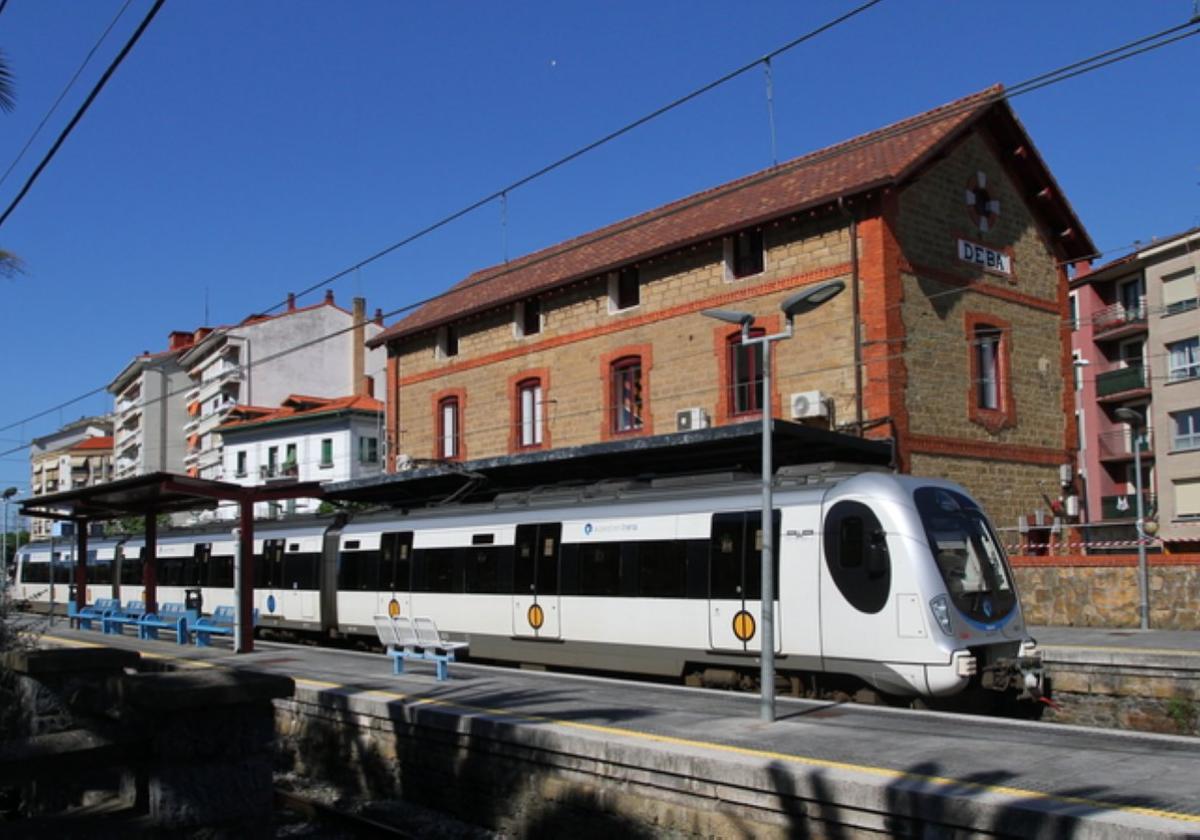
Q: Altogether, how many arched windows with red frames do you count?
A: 5